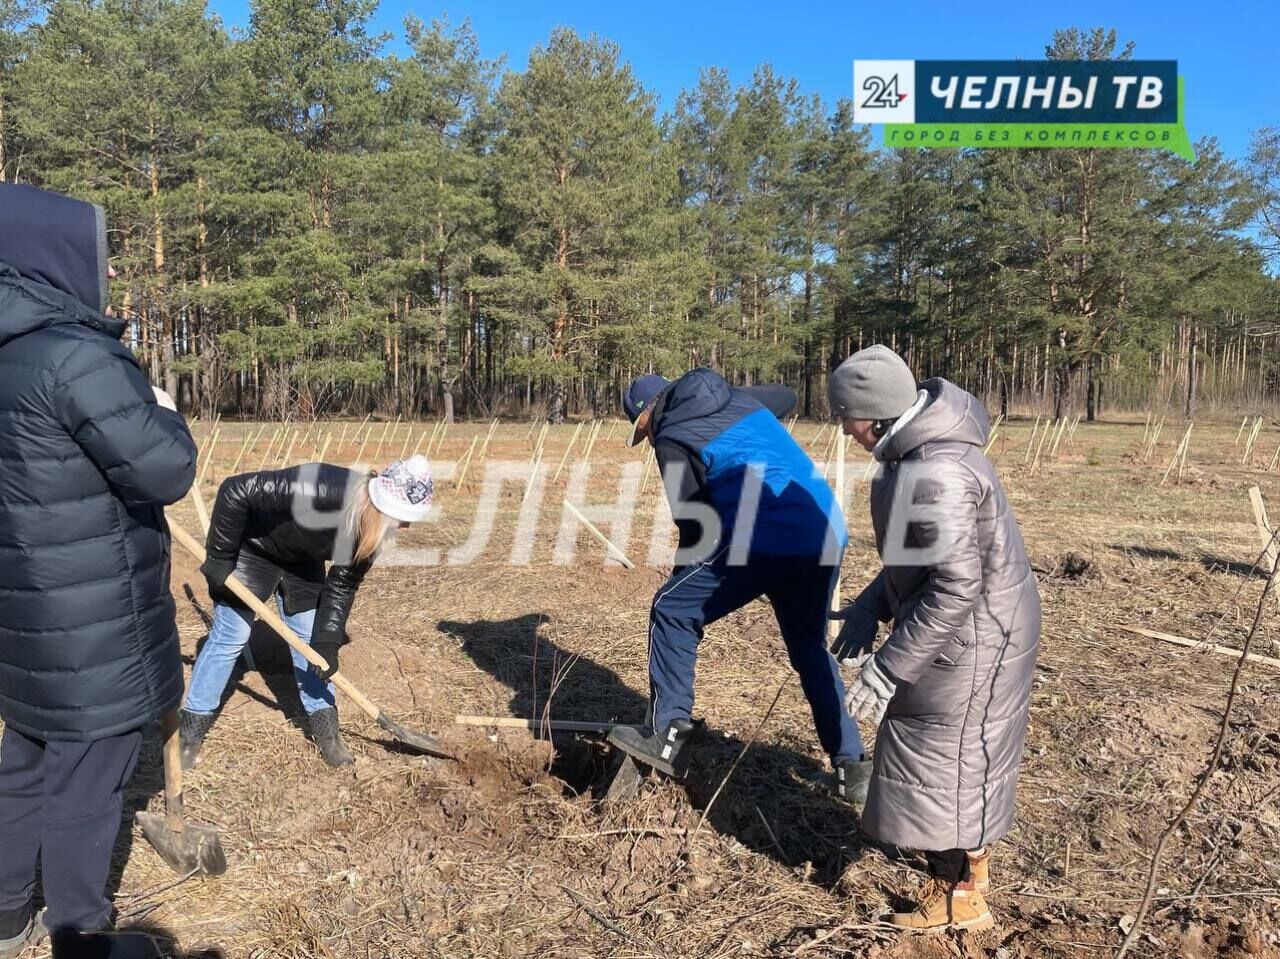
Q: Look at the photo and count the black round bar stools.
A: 0